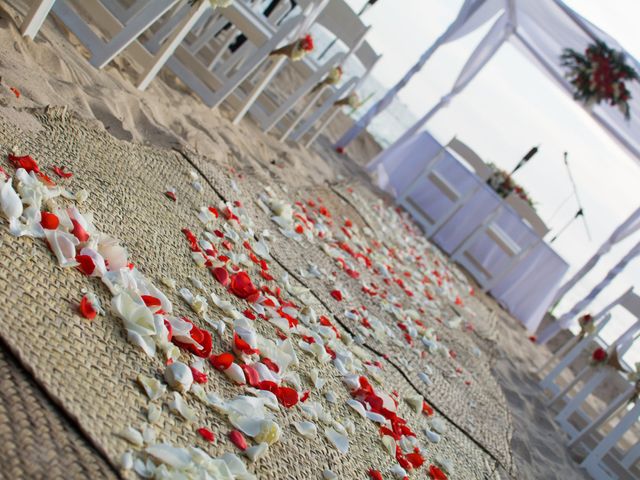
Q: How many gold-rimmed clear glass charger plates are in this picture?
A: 0